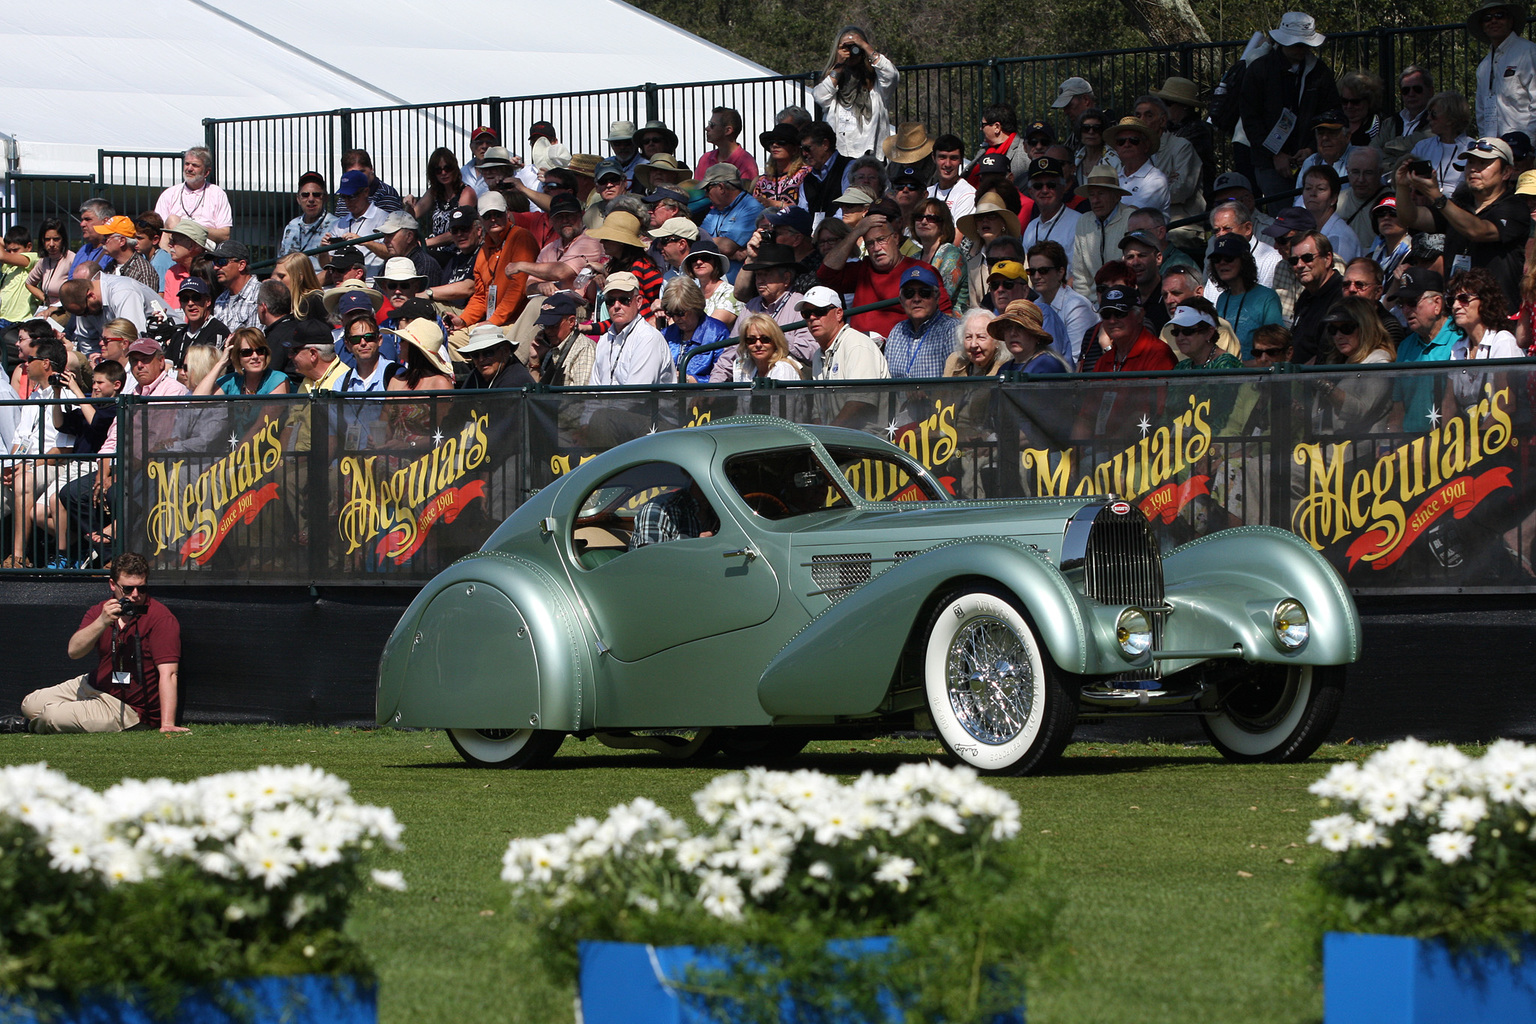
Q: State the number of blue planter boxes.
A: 3